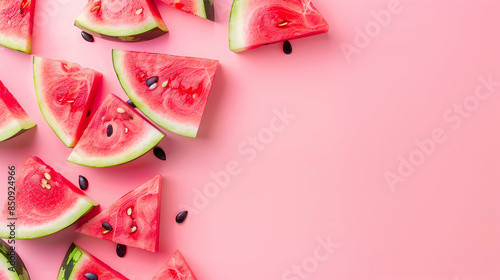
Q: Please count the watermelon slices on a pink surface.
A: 13